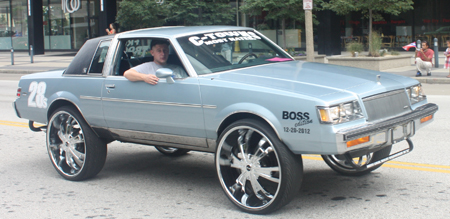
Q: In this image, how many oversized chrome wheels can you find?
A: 4